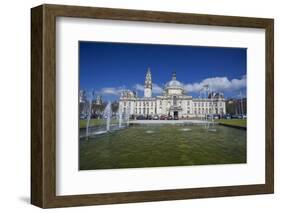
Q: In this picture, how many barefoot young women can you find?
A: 0